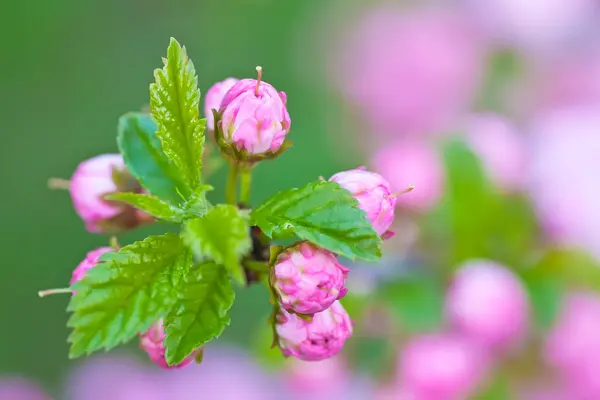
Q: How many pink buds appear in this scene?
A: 8